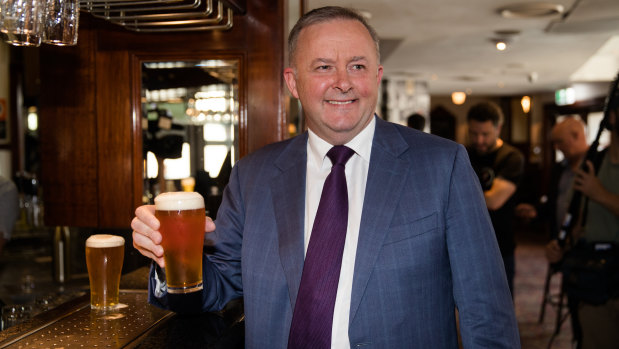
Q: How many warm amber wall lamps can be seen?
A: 2